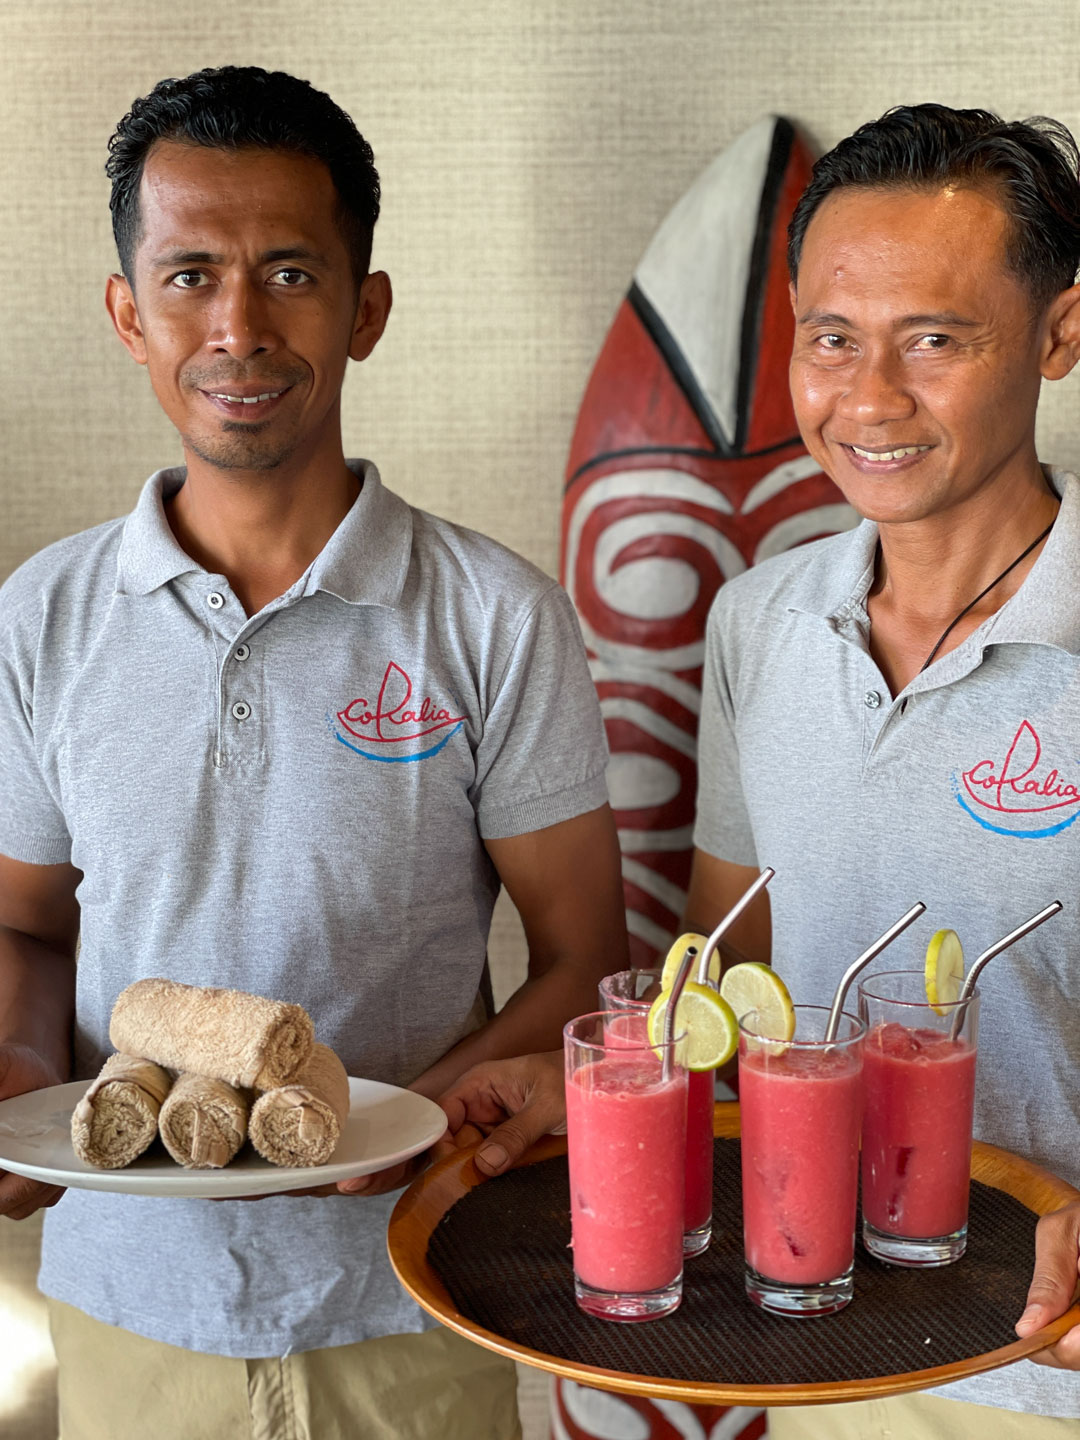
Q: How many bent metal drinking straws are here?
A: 4